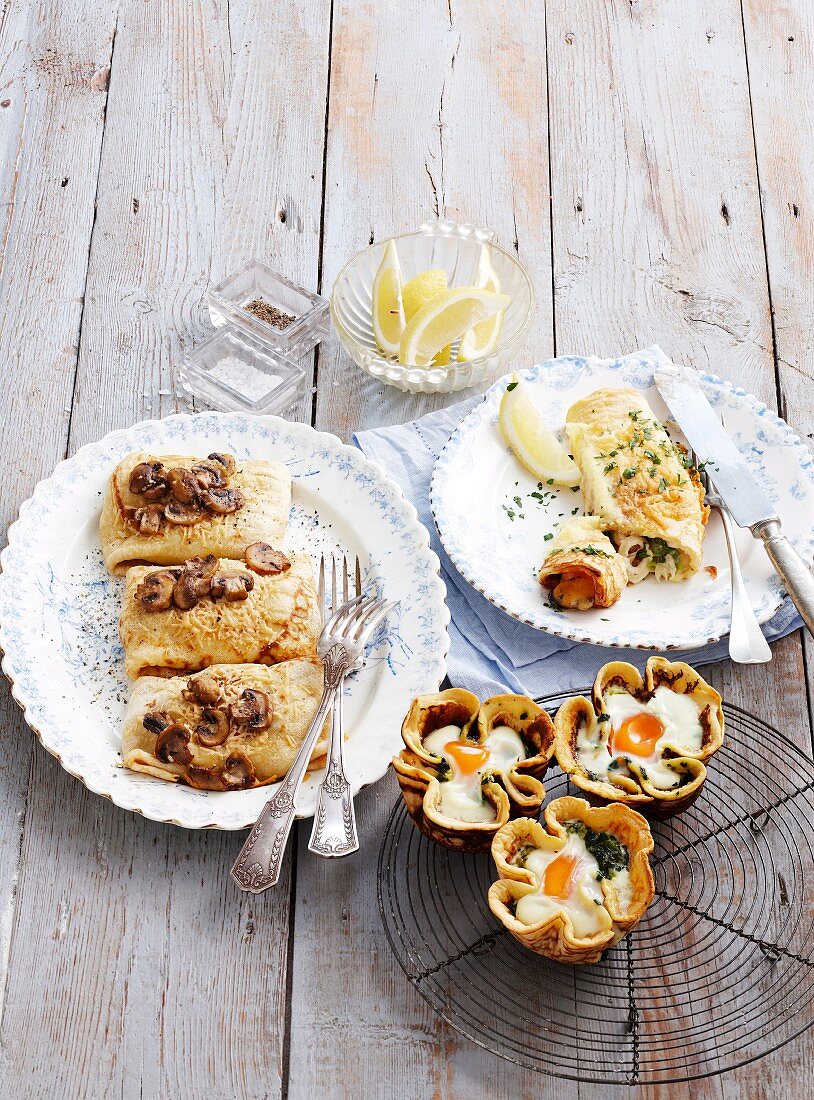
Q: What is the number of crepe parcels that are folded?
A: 3